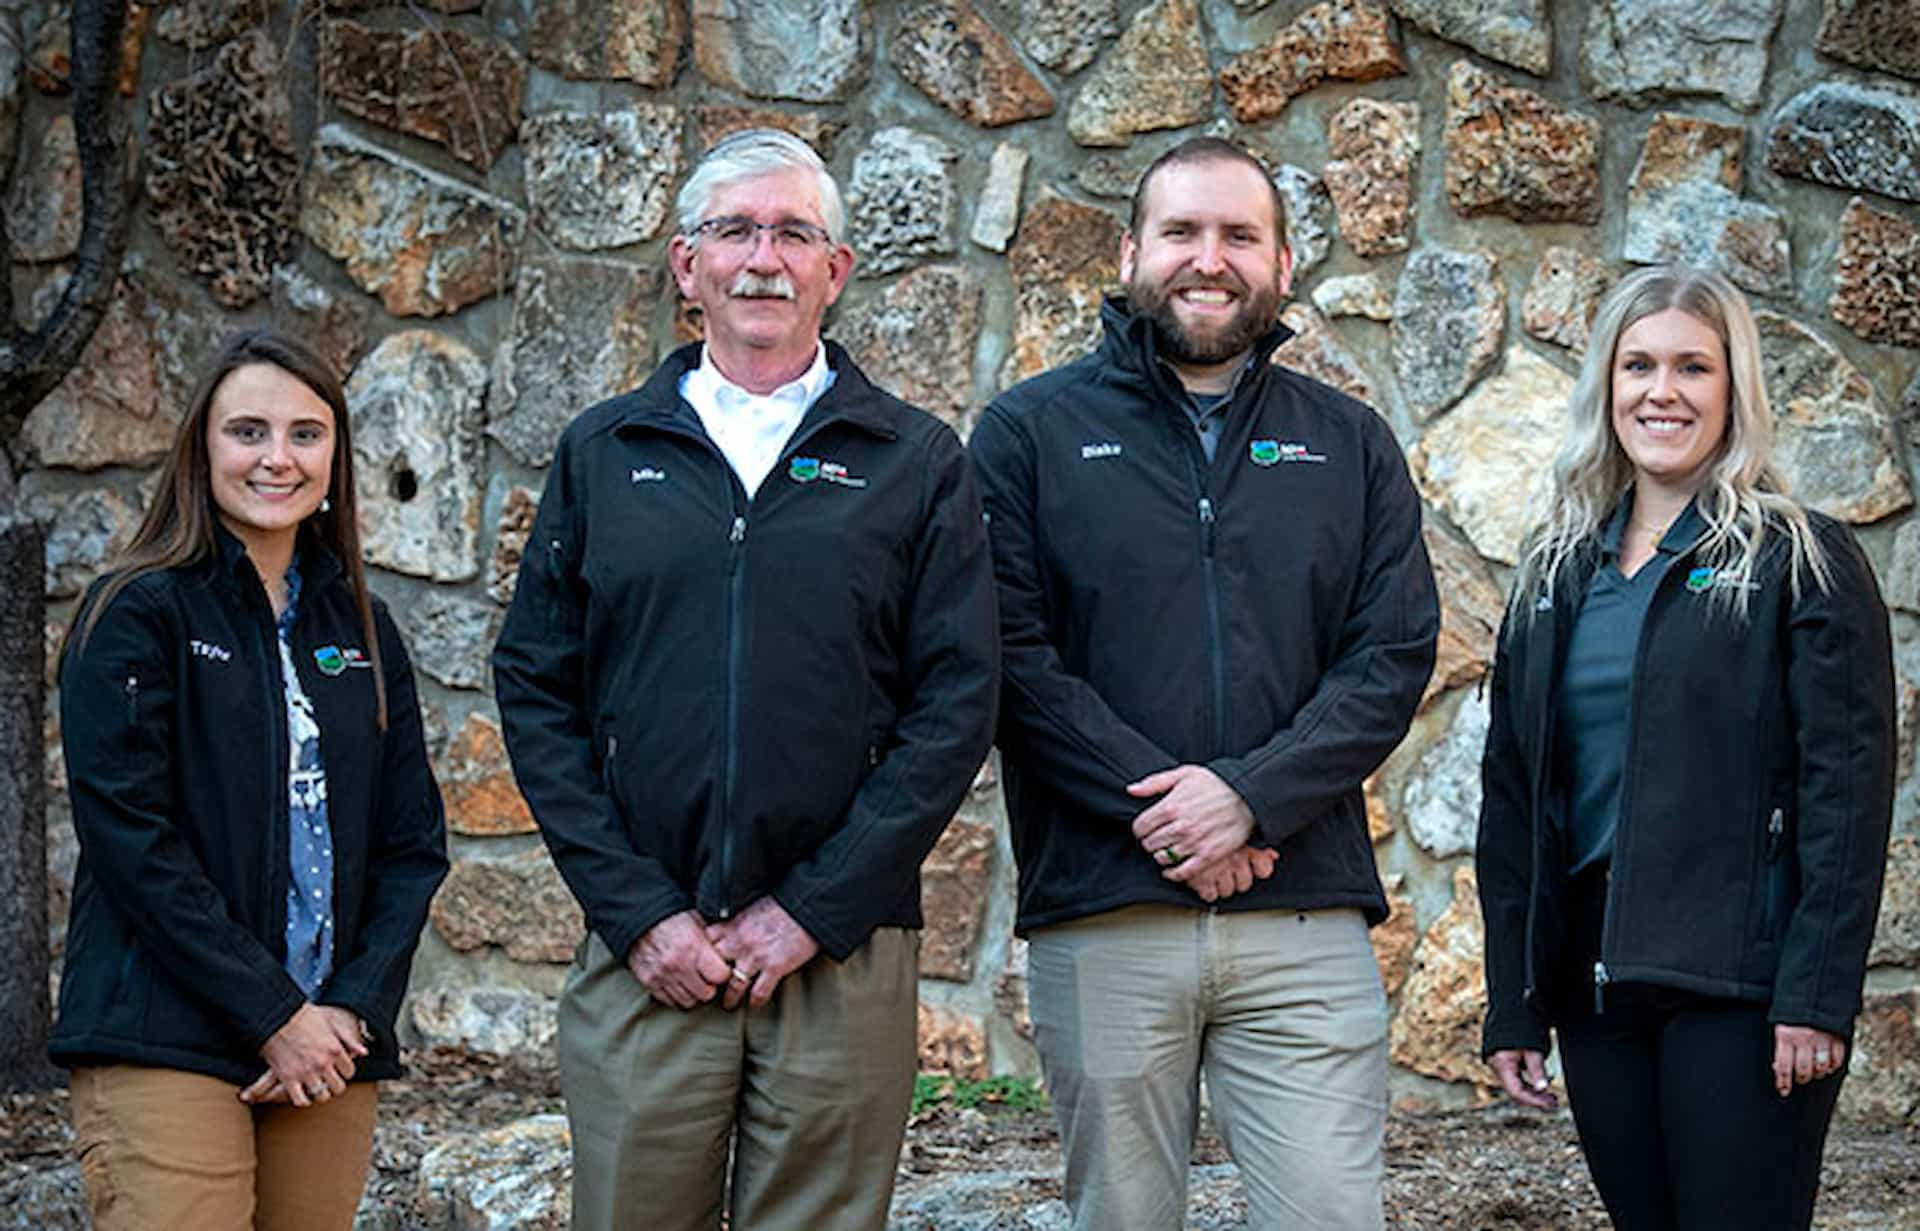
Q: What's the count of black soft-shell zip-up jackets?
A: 4